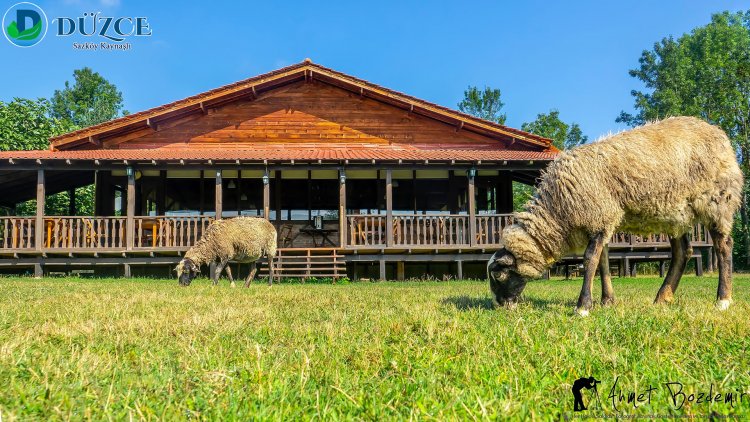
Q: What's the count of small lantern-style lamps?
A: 4